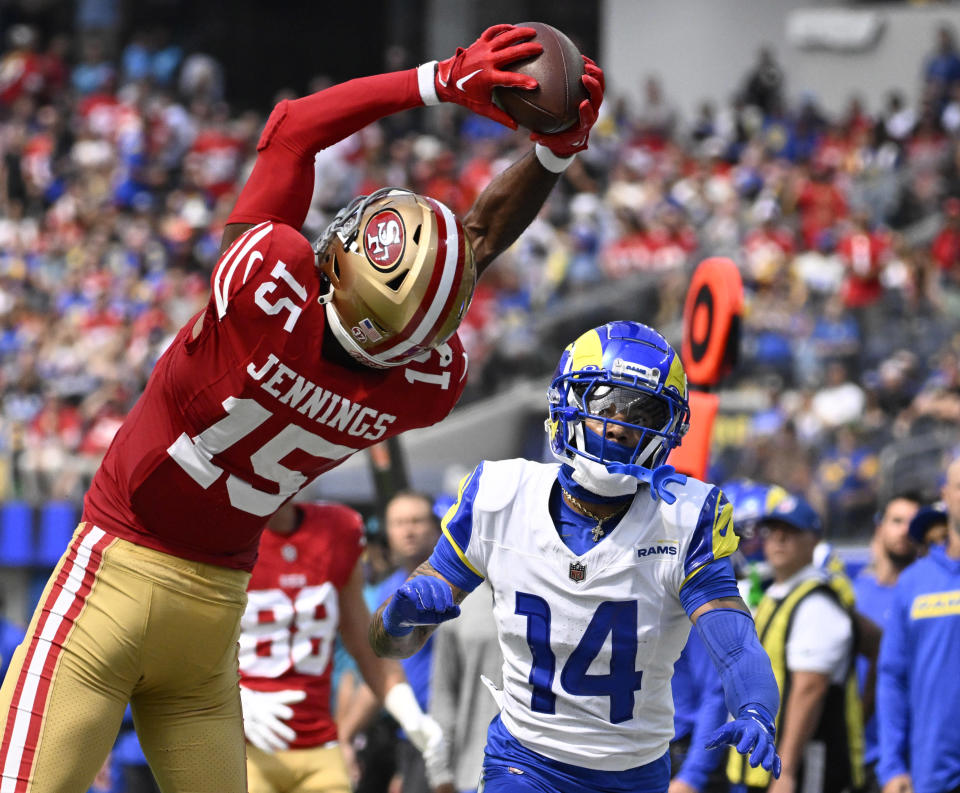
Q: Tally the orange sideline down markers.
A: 1